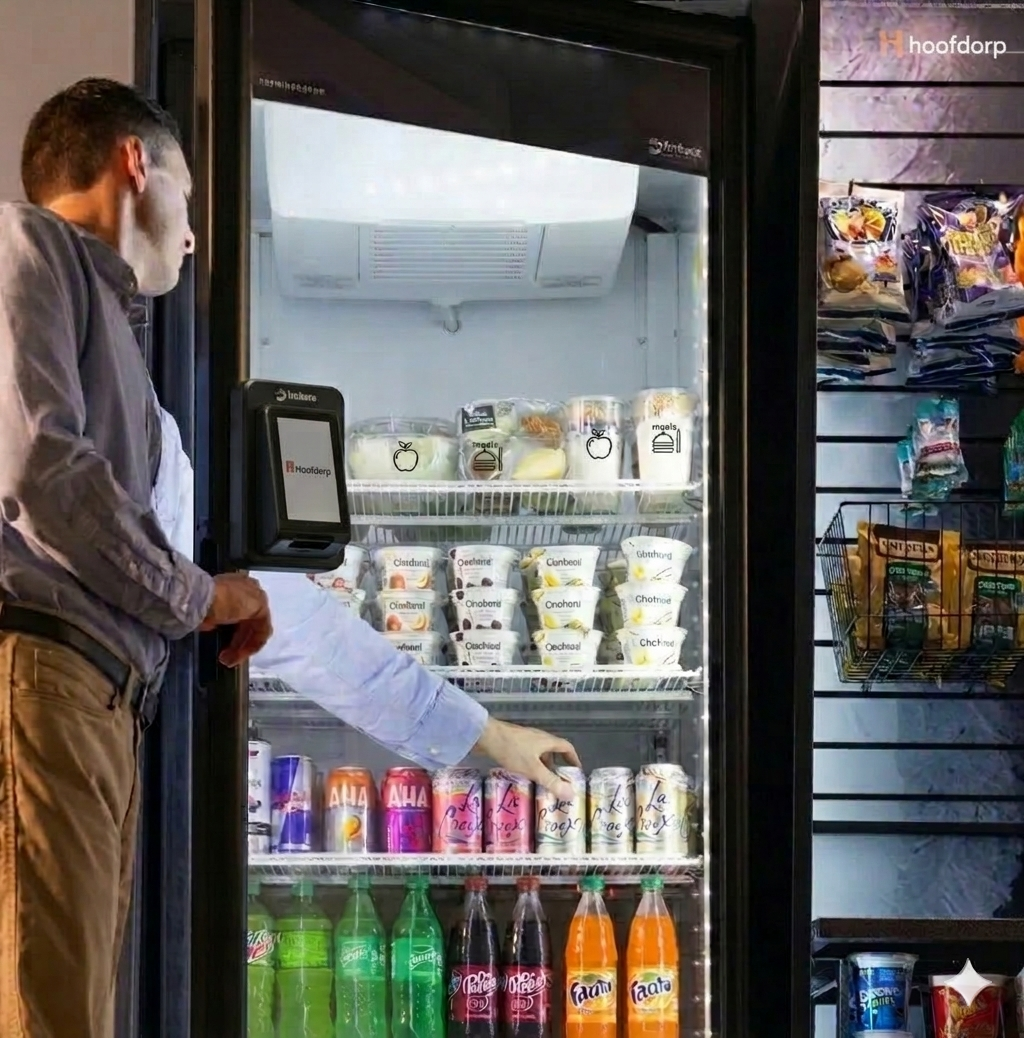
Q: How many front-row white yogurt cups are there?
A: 14